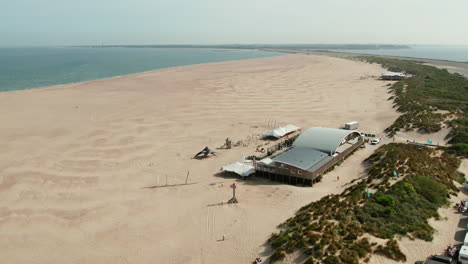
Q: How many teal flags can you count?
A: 3